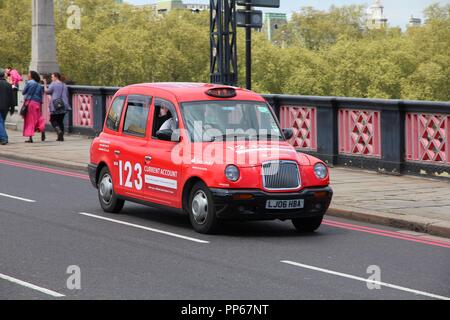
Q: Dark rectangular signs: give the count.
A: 2